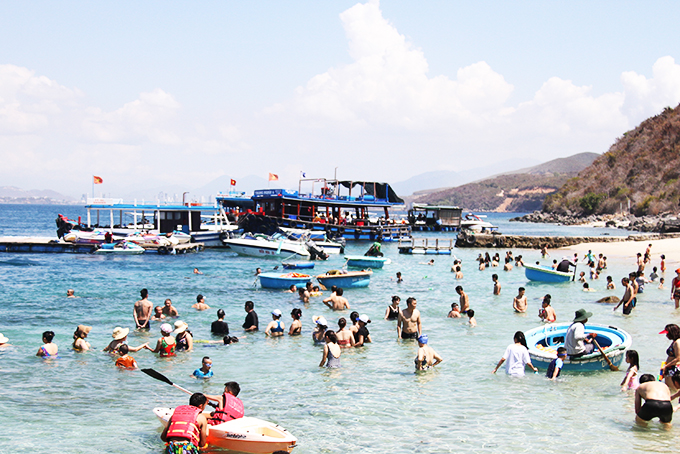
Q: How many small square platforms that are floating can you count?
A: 1